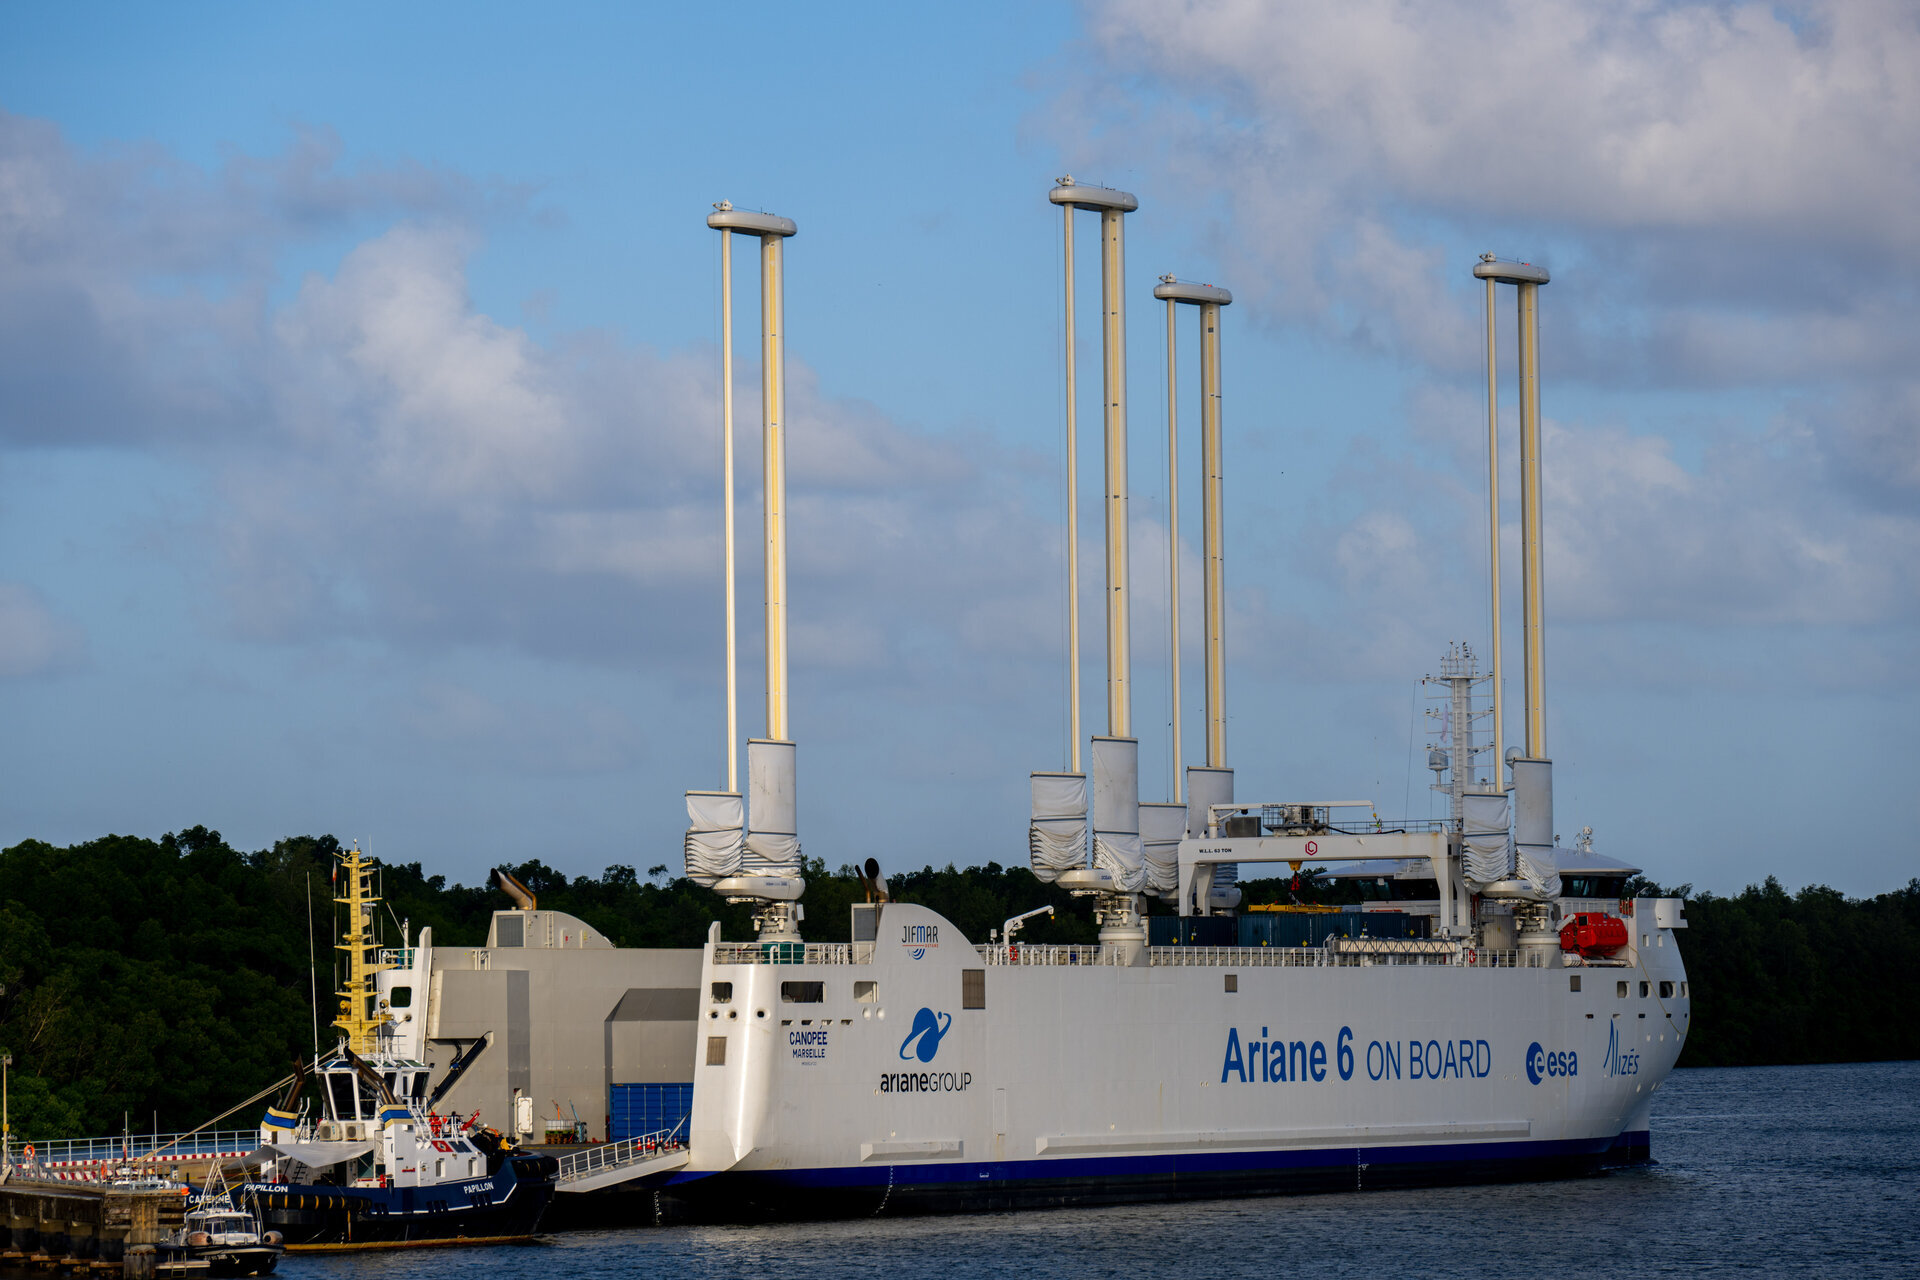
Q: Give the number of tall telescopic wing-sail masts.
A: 4